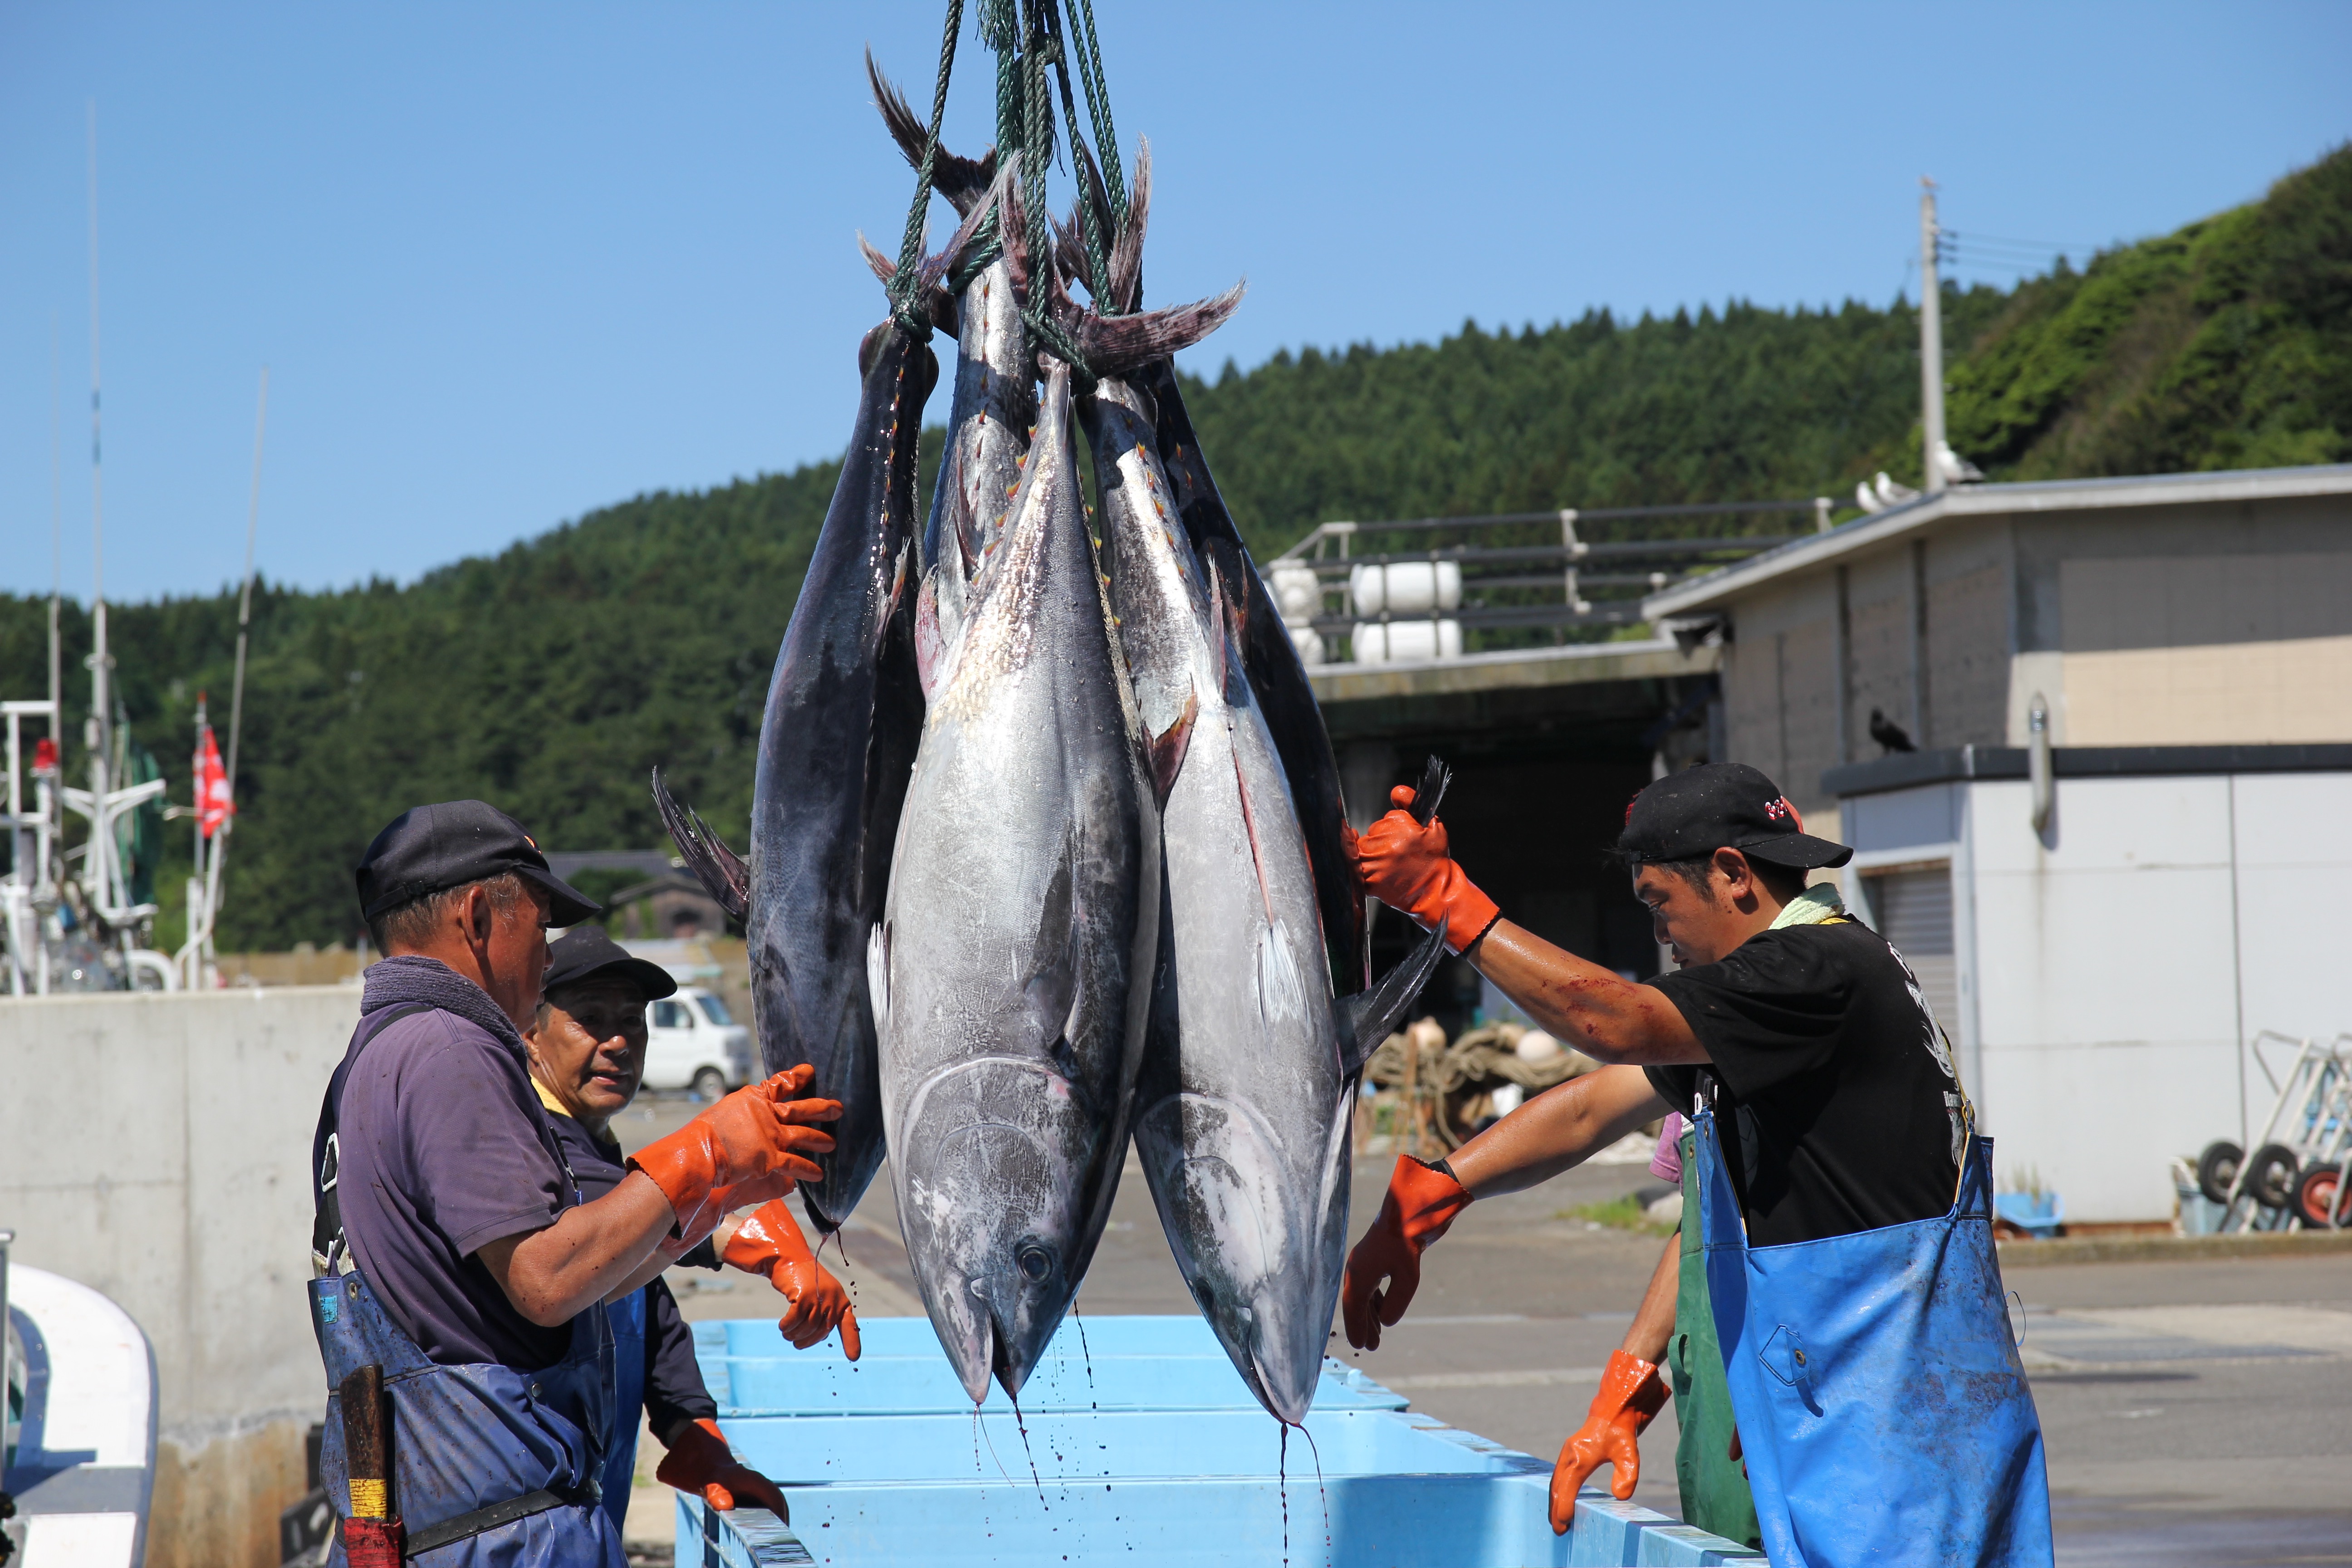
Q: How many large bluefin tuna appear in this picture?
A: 5